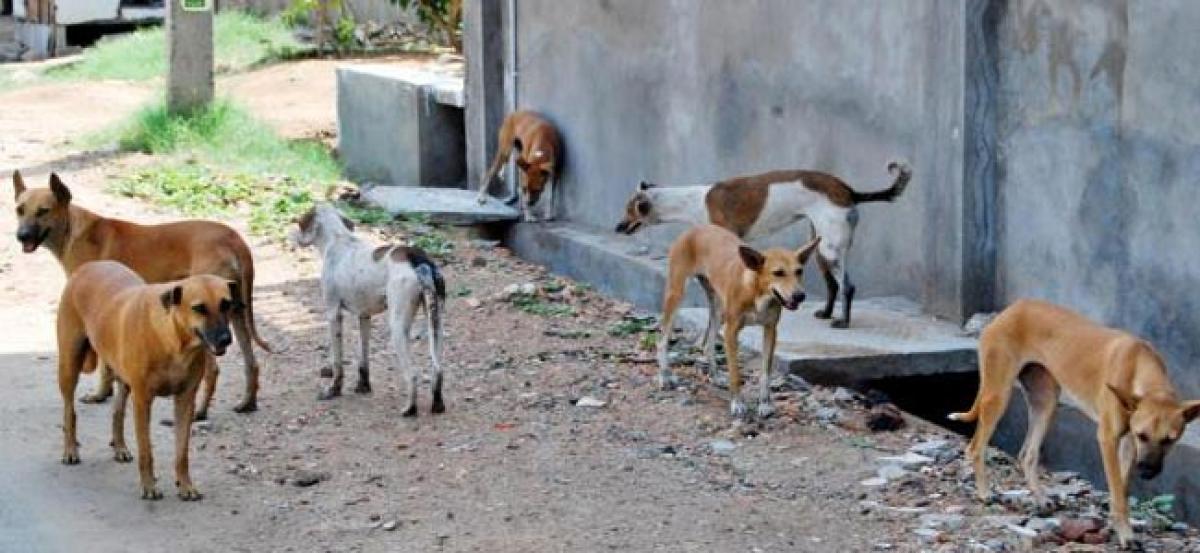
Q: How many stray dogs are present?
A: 7